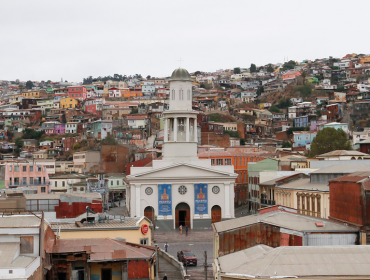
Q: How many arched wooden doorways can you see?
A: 3